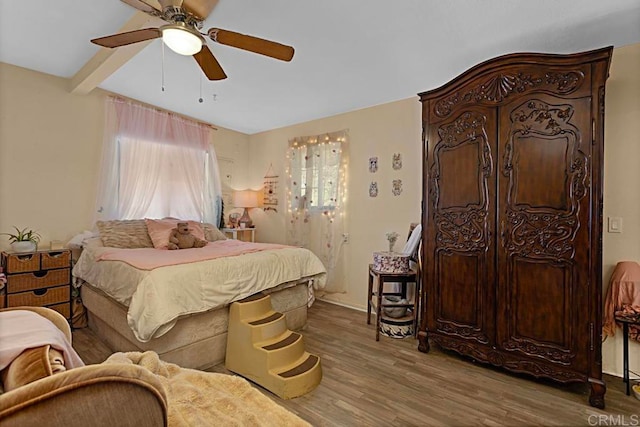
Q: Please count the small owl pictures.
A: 4